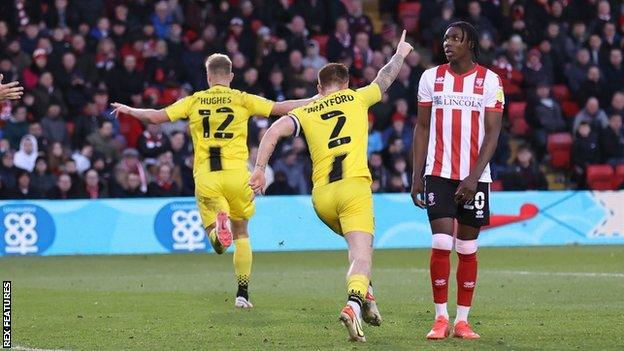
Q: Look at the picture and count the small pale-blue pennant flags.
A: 0